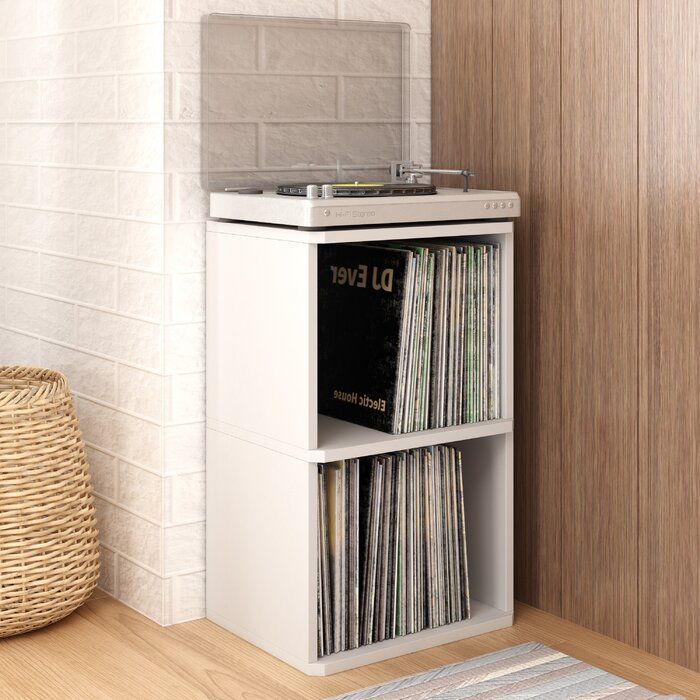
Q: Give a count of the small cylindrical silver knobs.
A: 2